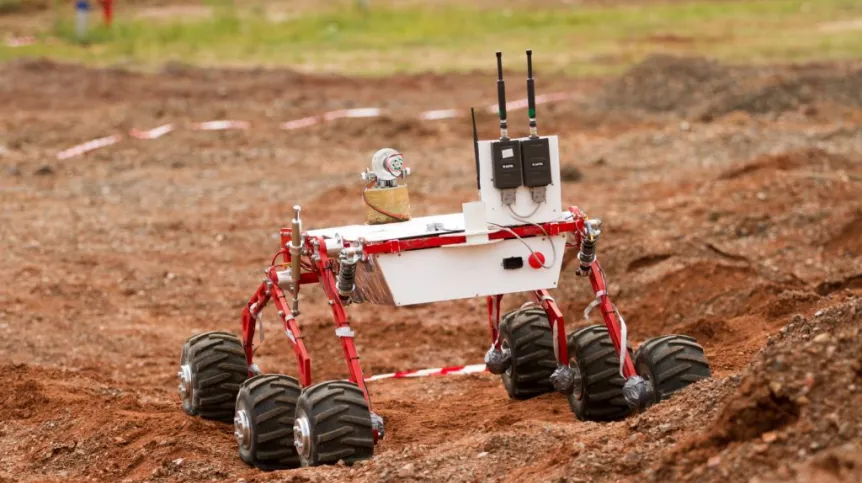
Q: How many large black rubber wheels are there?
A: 6